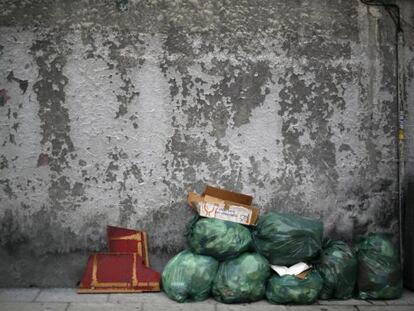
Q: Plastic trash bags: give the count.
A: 7